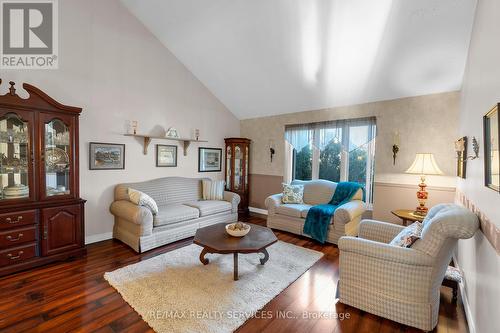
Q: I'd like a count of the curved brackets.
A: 2